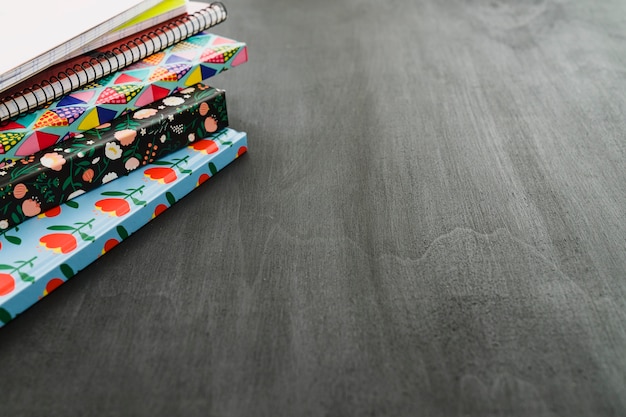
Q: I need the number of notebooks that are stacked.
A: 5